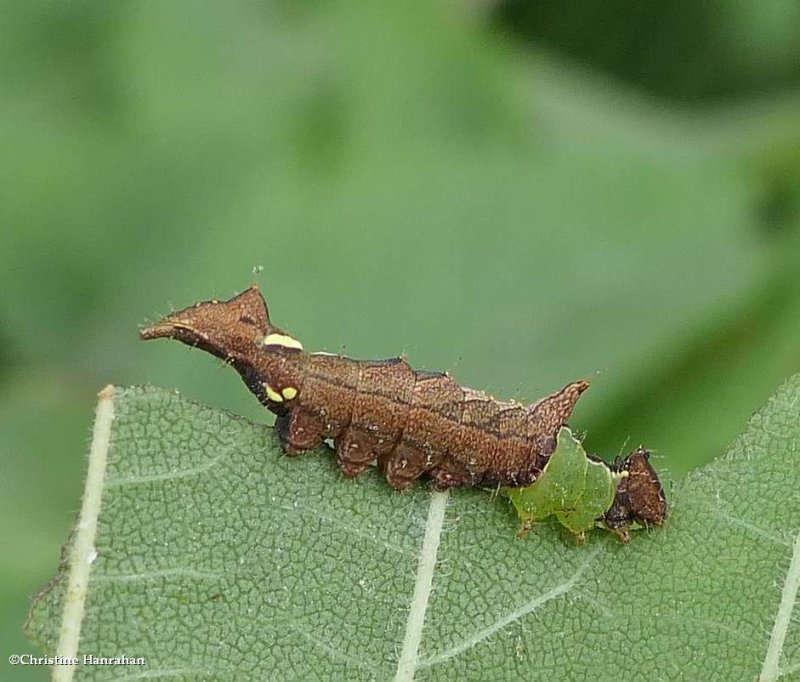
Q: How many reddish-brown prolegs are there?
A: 4